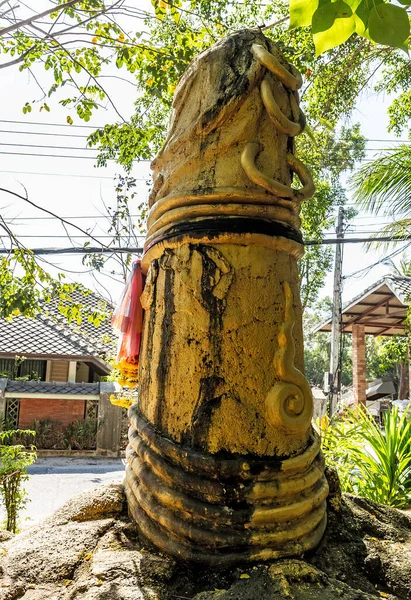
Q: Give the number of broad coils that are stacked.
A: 5